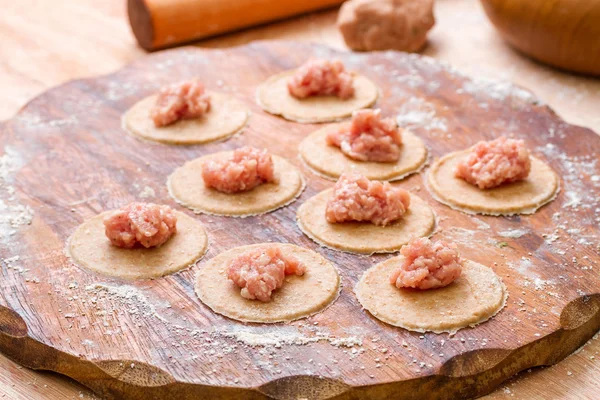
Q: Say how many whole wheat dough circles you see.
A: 9